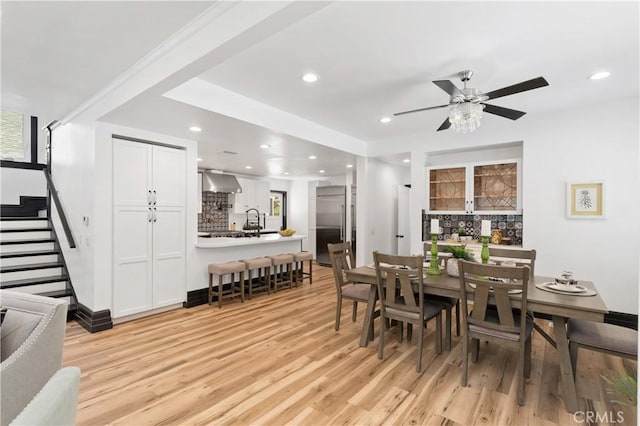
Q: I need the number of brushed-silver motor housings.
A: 1